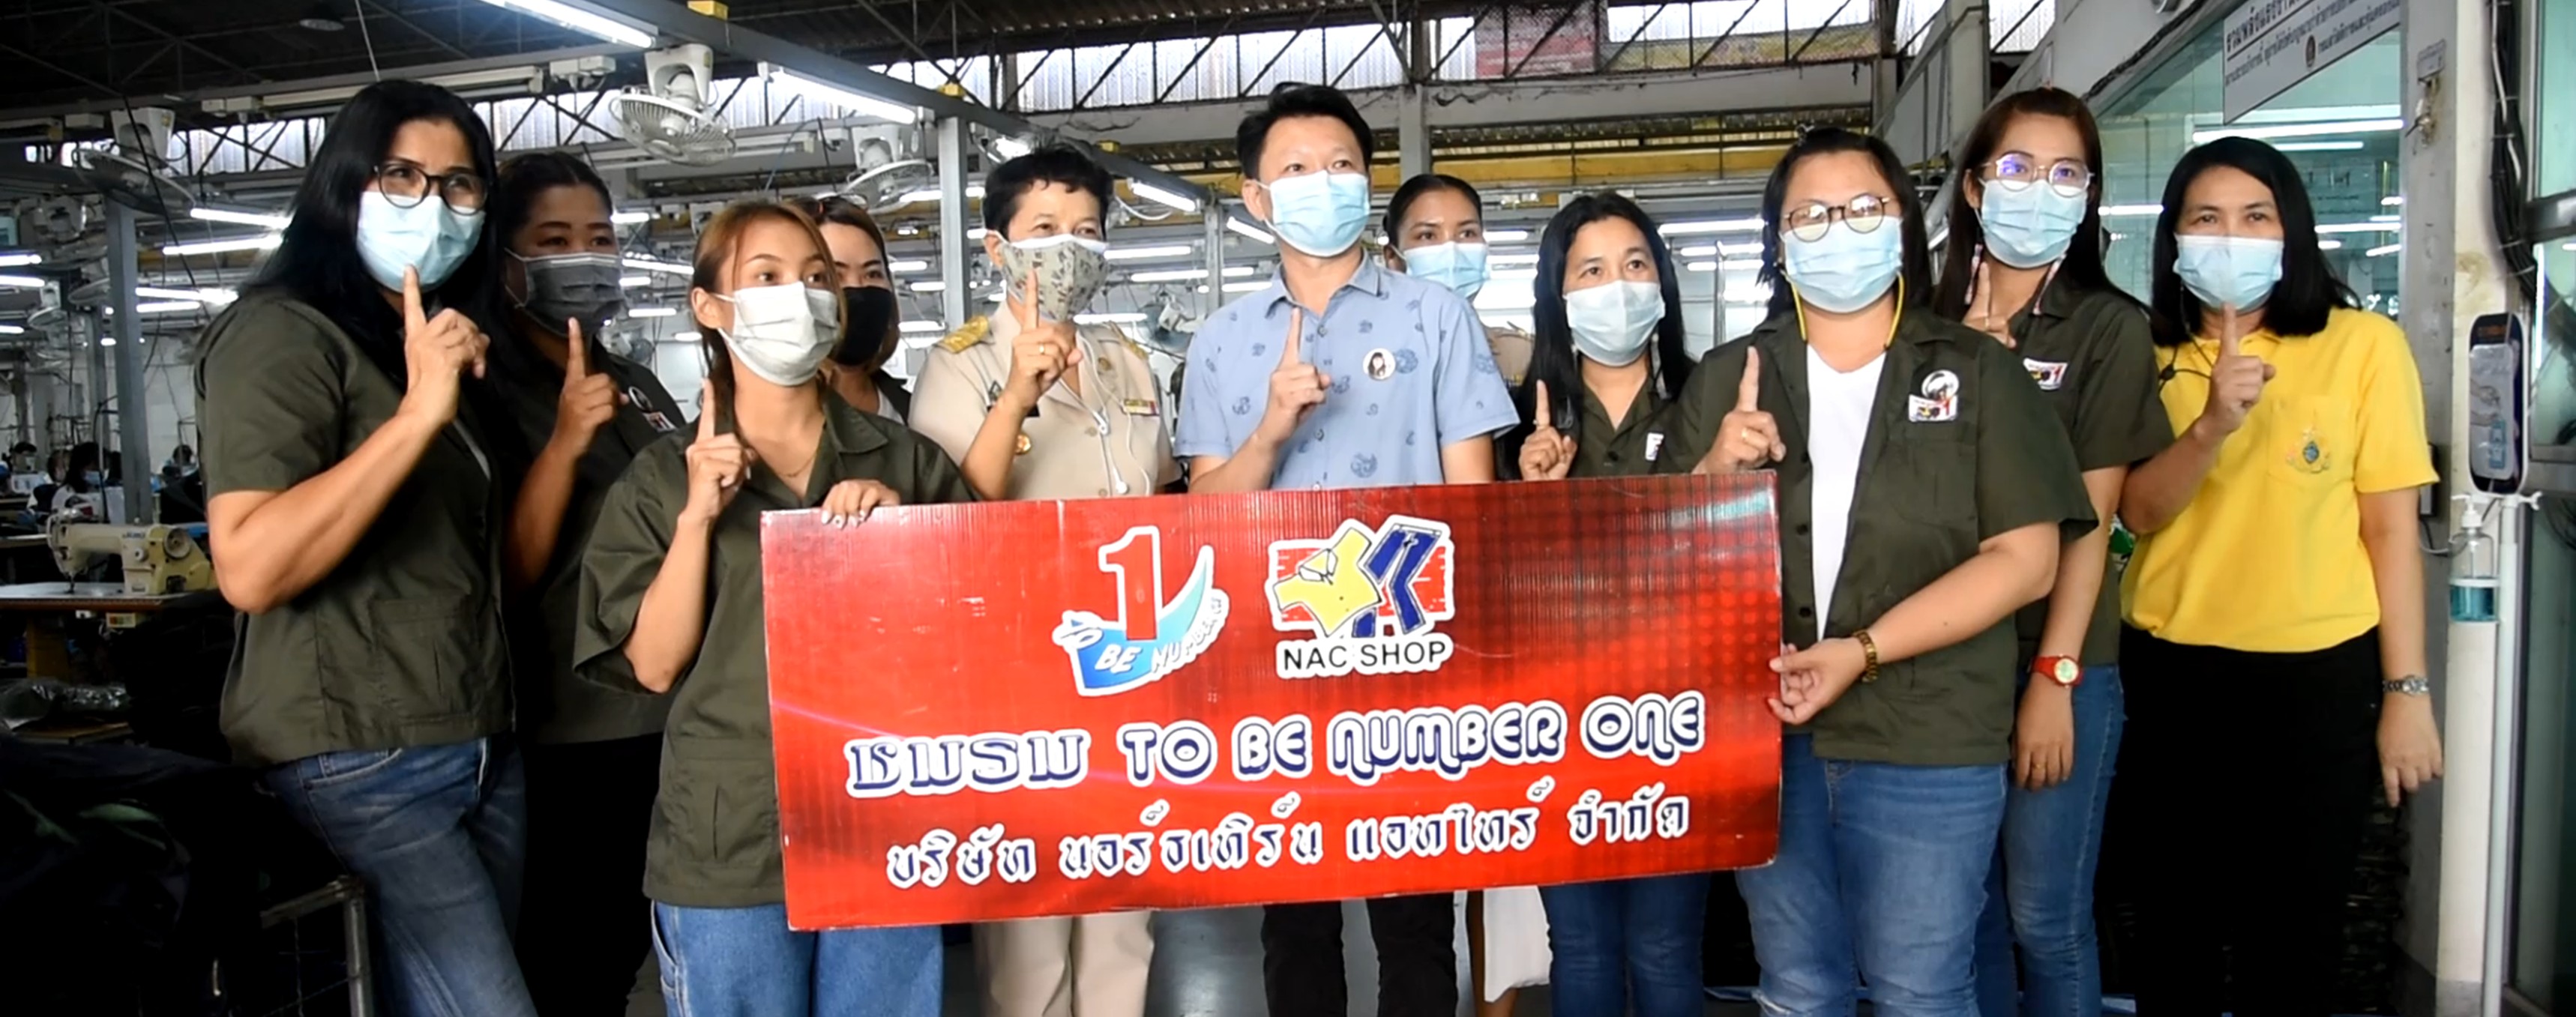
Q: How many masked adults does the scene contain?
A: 11